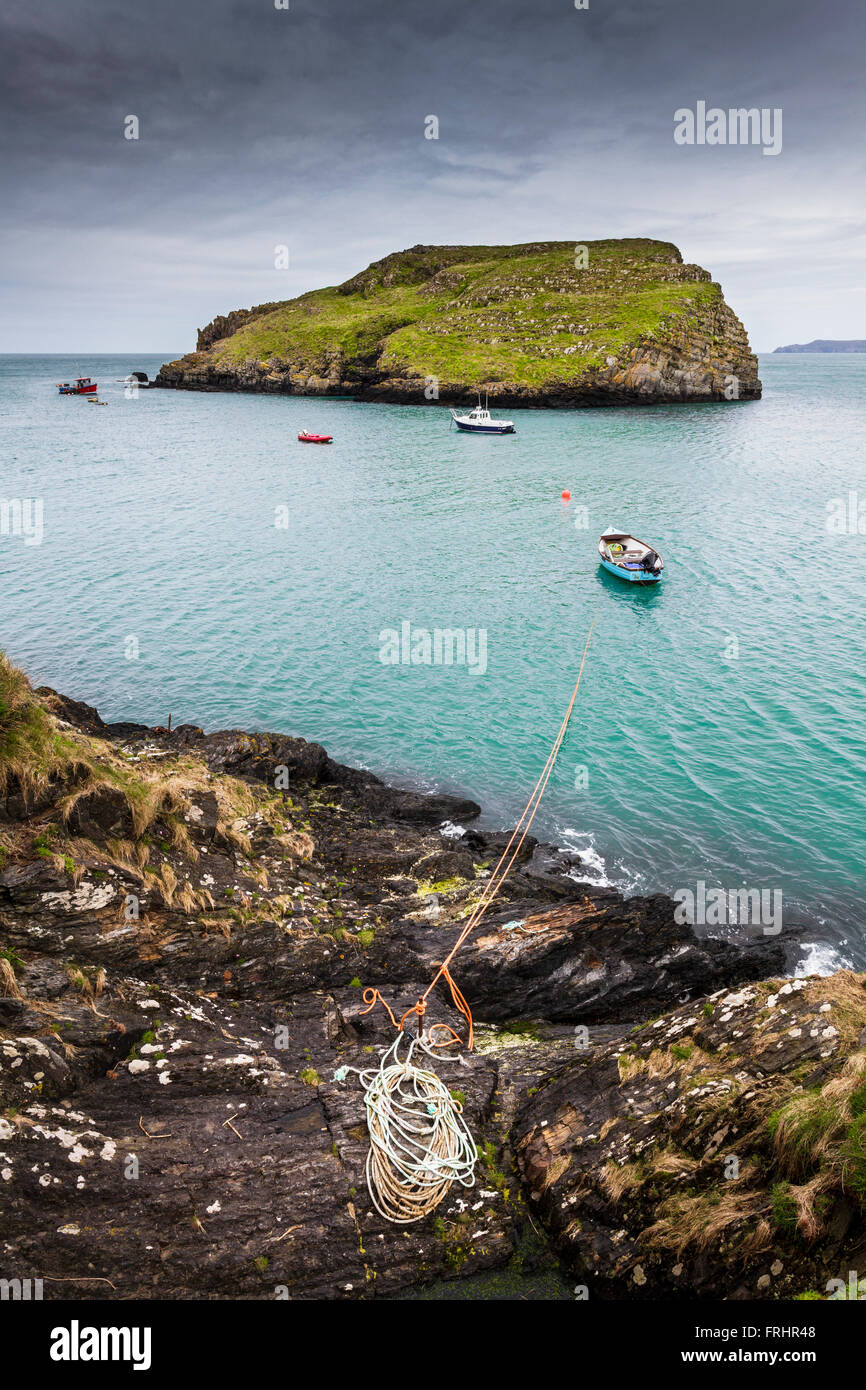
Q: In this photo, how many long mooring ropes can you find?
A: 2